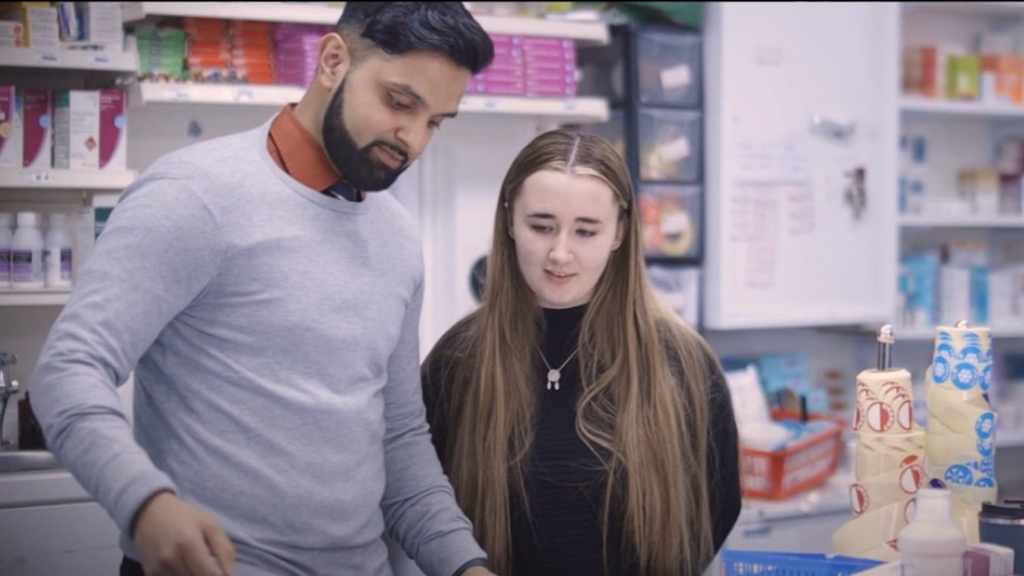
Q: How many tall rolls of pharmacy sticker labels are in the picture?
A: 2